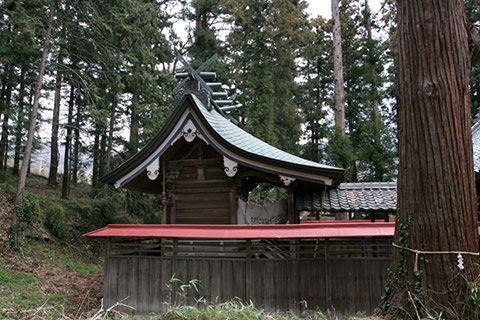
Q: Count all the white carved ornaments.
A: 4